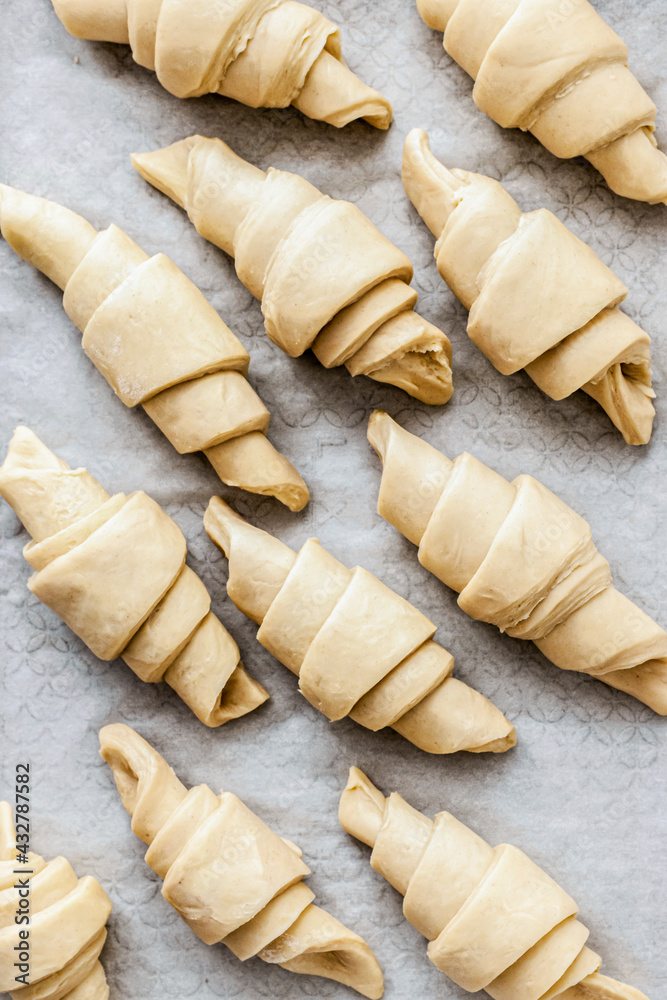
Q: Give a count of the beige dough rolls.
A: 11